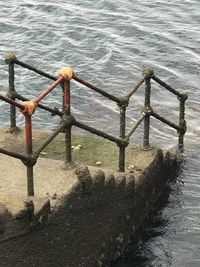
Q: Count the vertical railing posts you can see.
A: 6